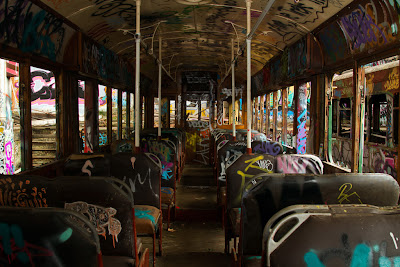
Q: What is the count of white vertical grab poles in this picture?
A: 4